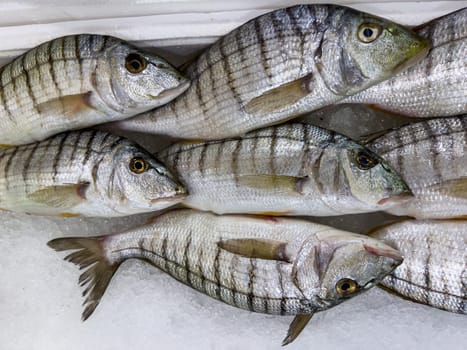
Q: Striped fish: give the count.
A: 8